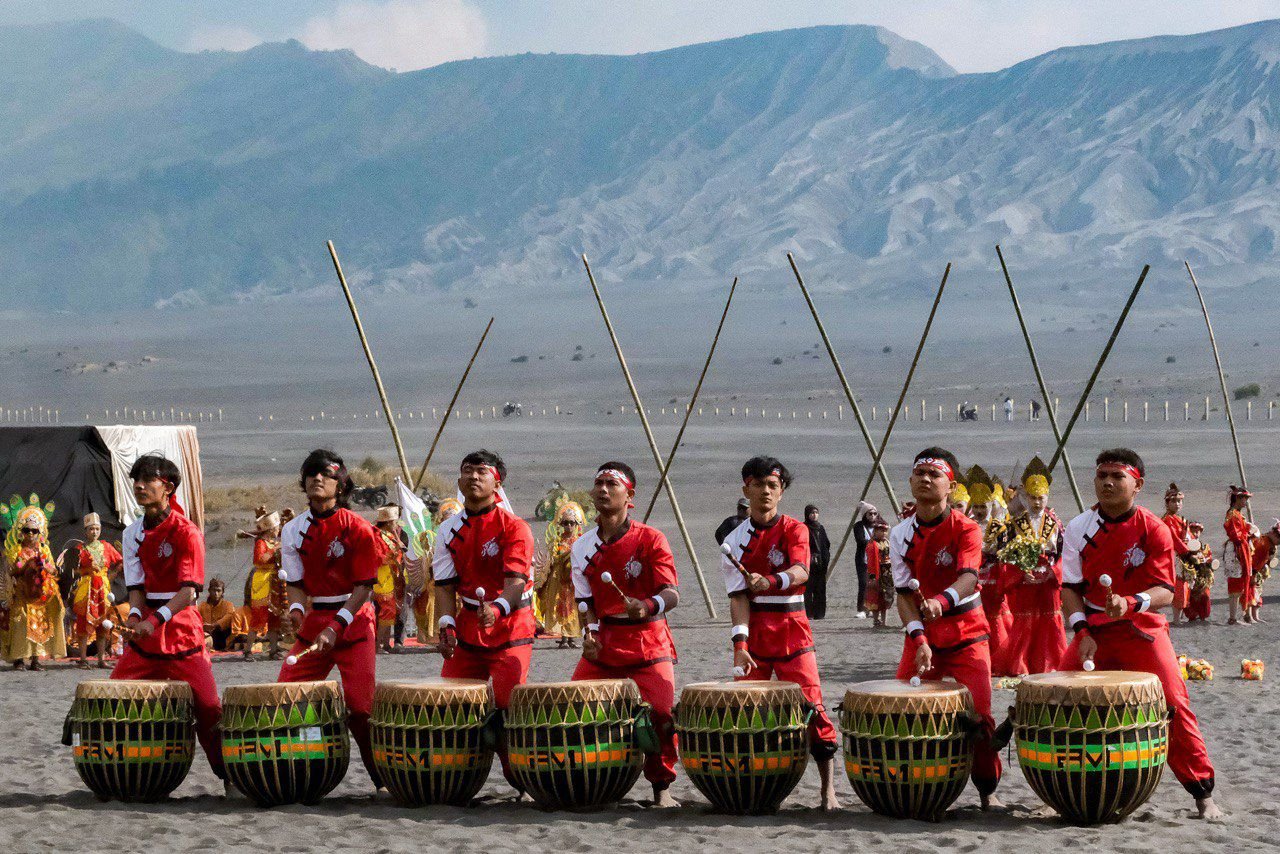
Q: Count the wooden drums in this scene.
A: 7